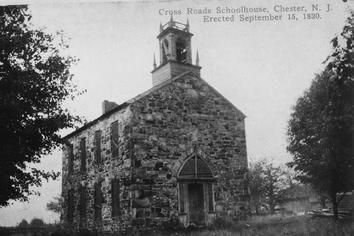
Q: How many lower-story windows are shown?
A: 4